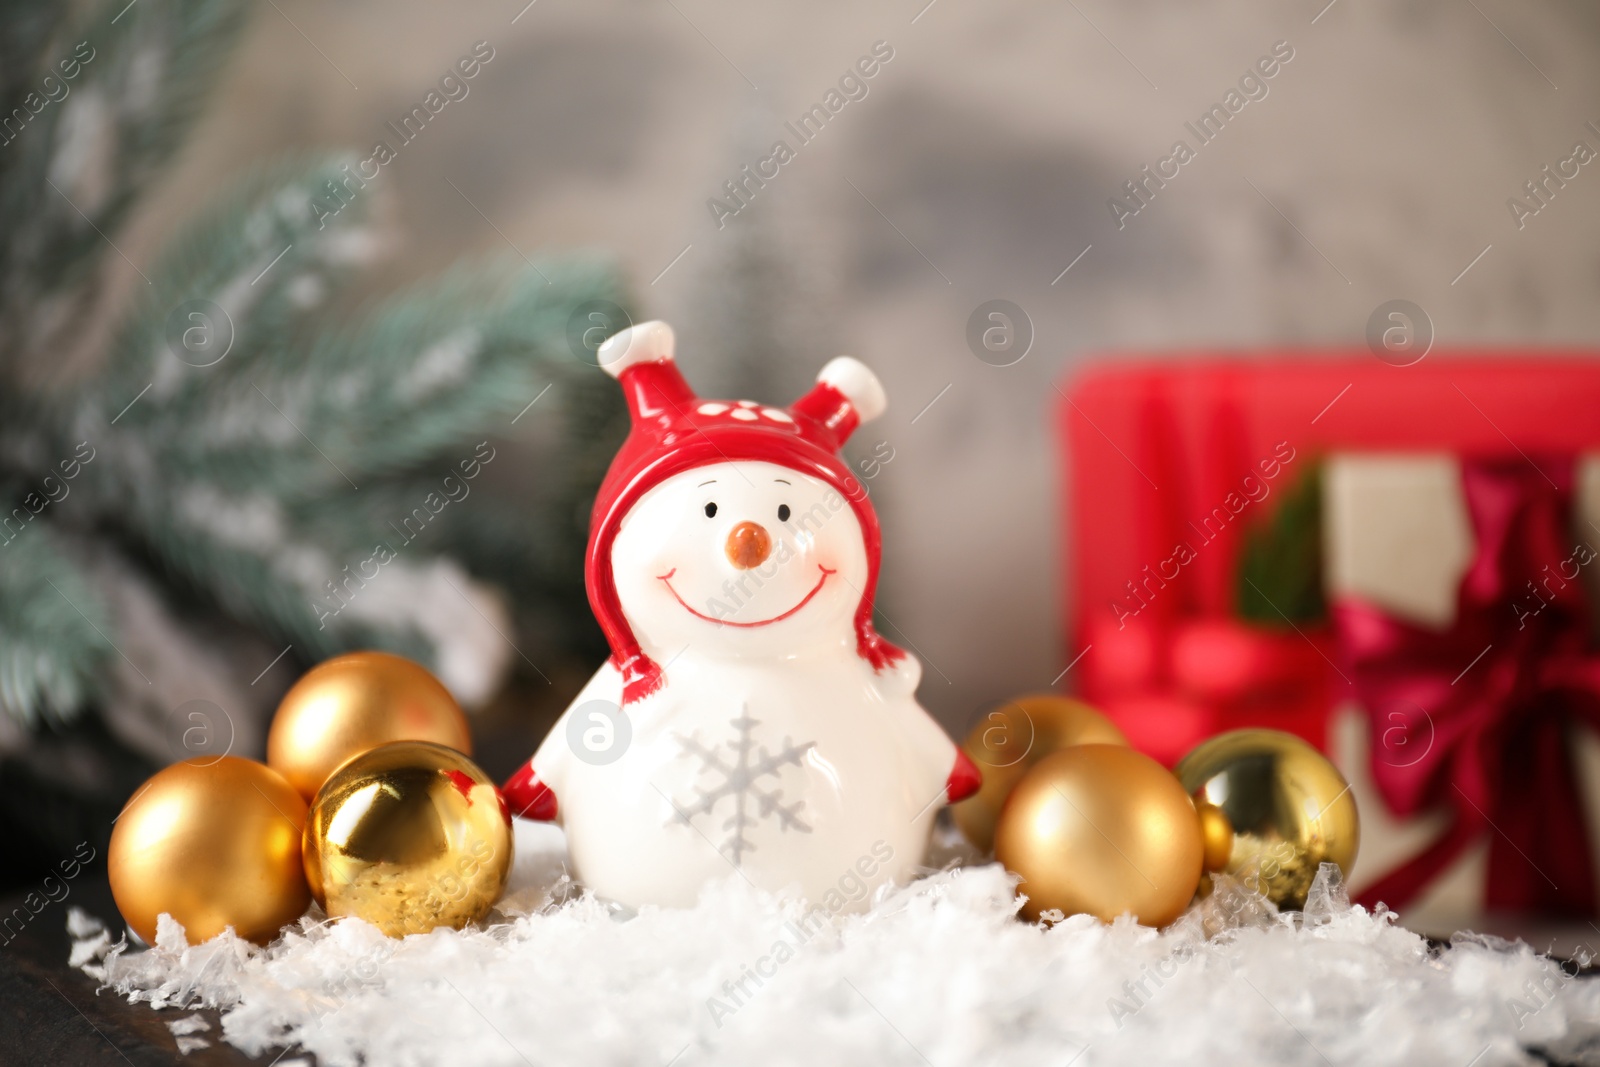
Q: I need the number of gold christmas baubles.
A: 6